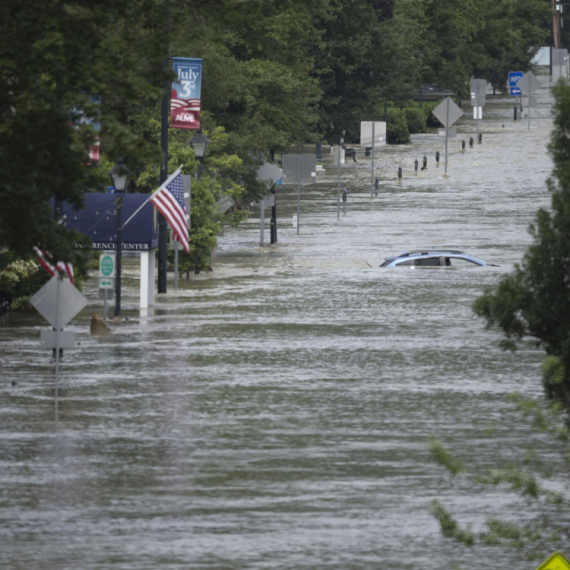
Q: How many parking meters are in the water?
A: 9